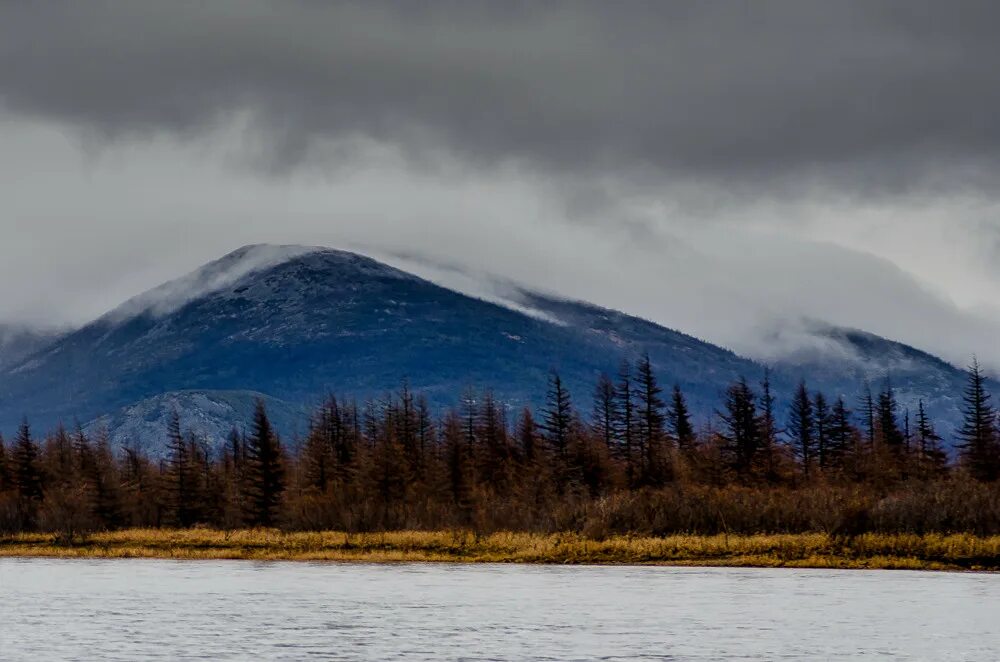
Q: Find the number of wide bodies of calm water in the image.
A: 1